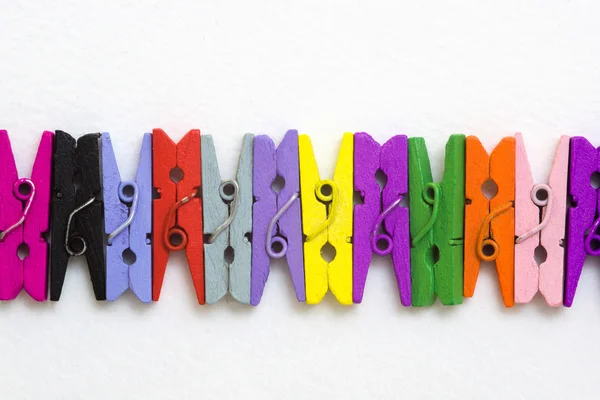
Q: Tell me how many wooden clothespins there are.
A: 12